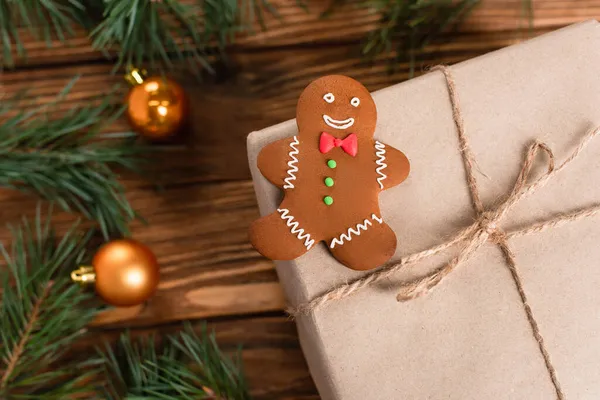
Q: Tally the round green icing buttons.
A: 3